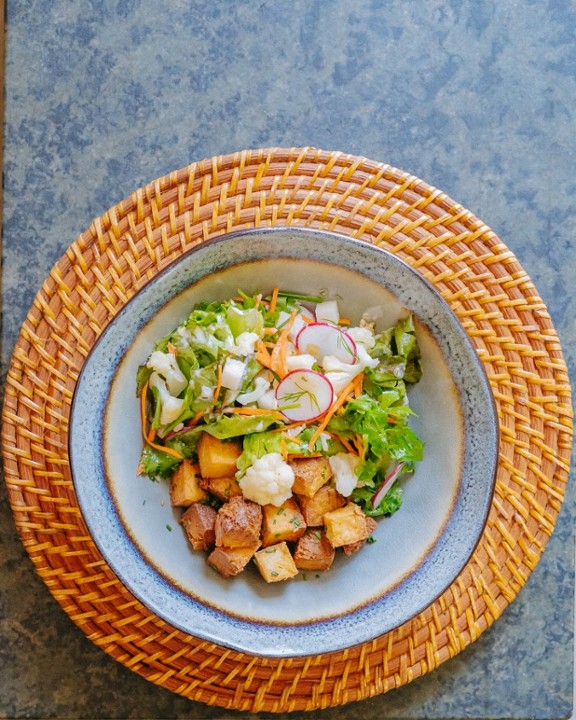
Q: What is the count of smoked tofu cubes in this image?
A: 13